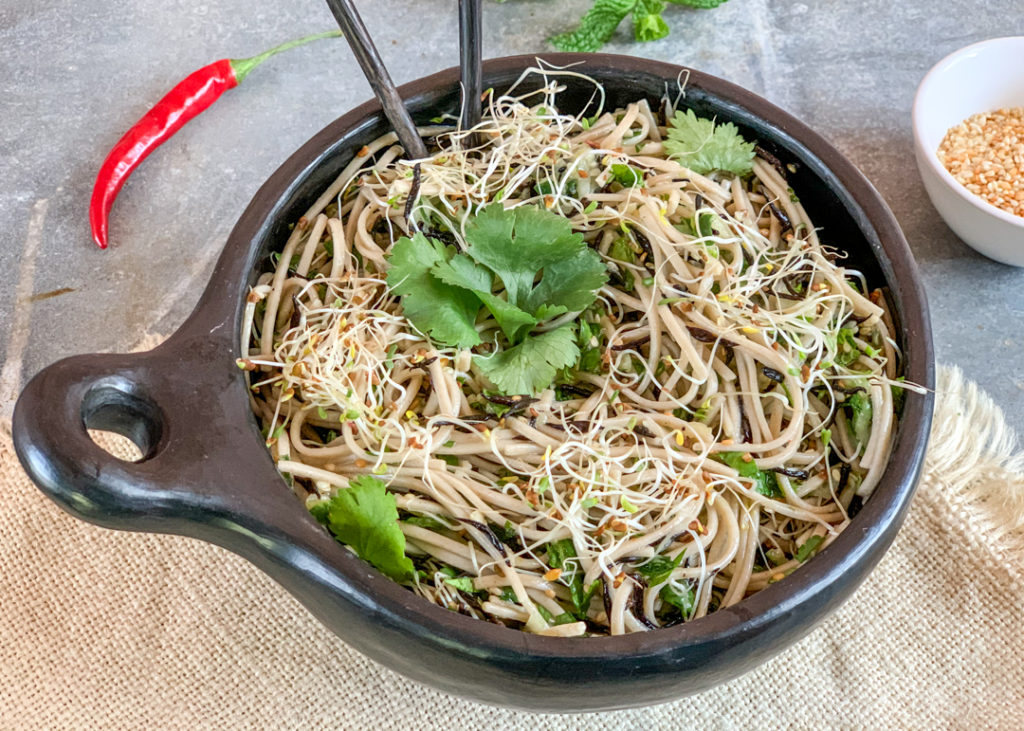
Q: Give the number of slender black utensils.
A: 2